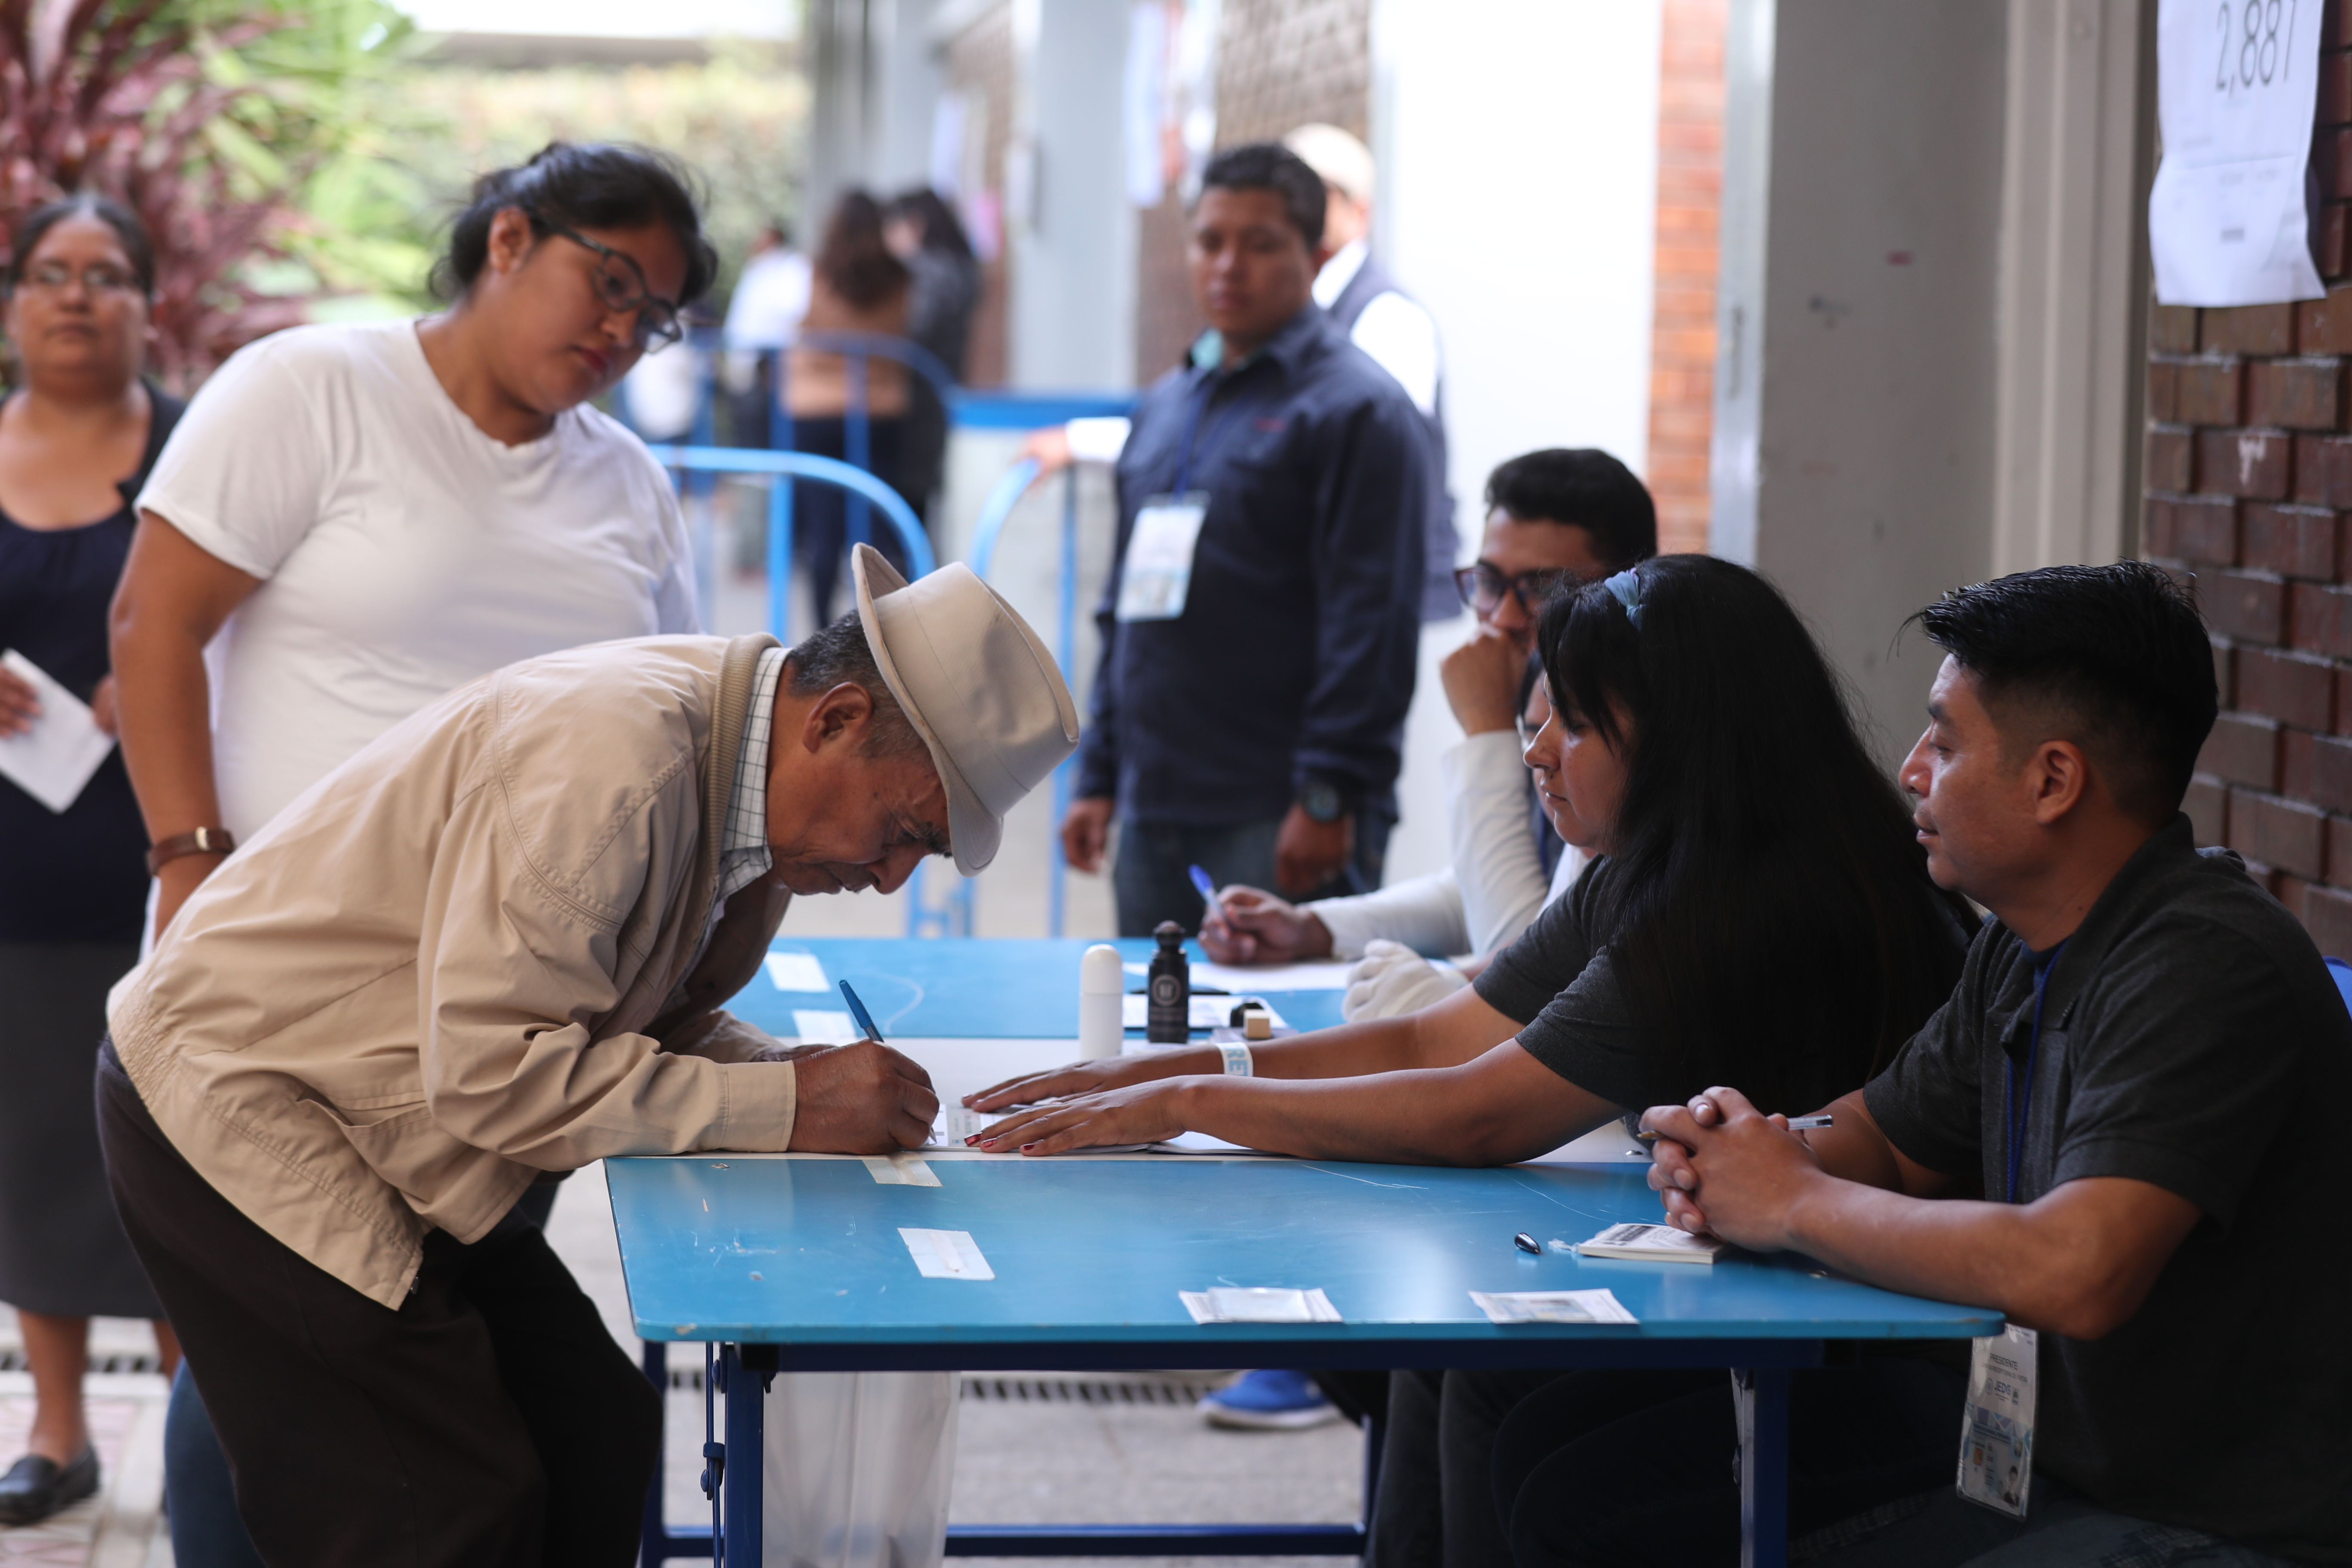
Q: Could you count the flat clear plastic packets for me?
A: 2